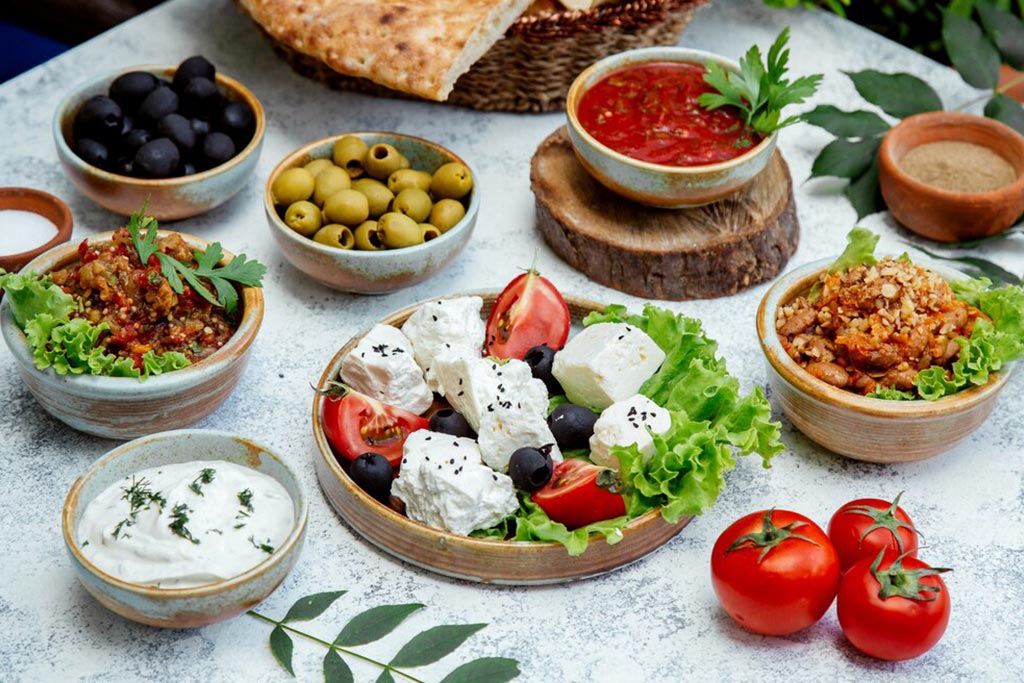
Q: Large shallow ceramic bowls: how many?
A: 1